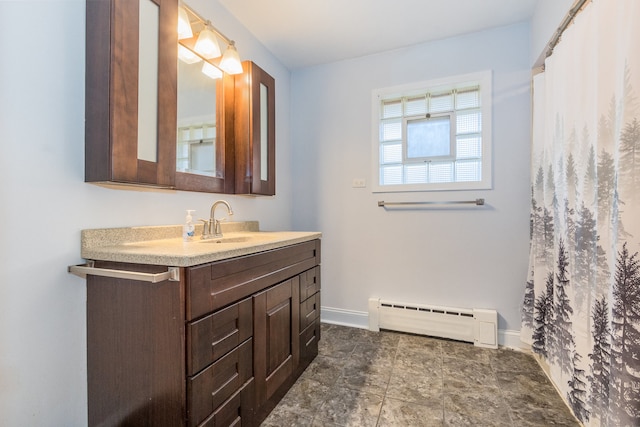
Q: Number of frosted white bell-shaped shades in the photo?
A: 3